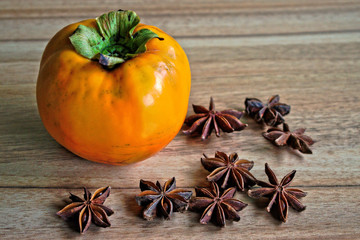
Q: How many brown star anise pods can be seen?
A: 8